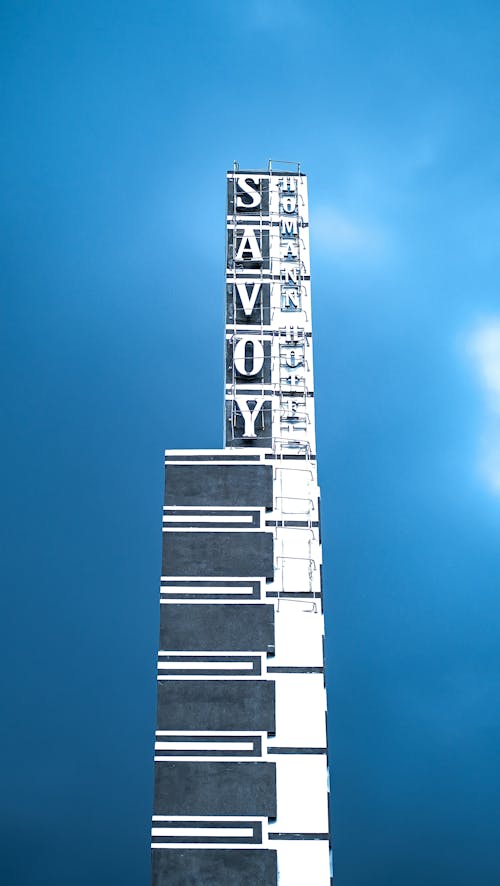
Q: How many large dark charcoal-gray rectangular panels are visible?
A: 6